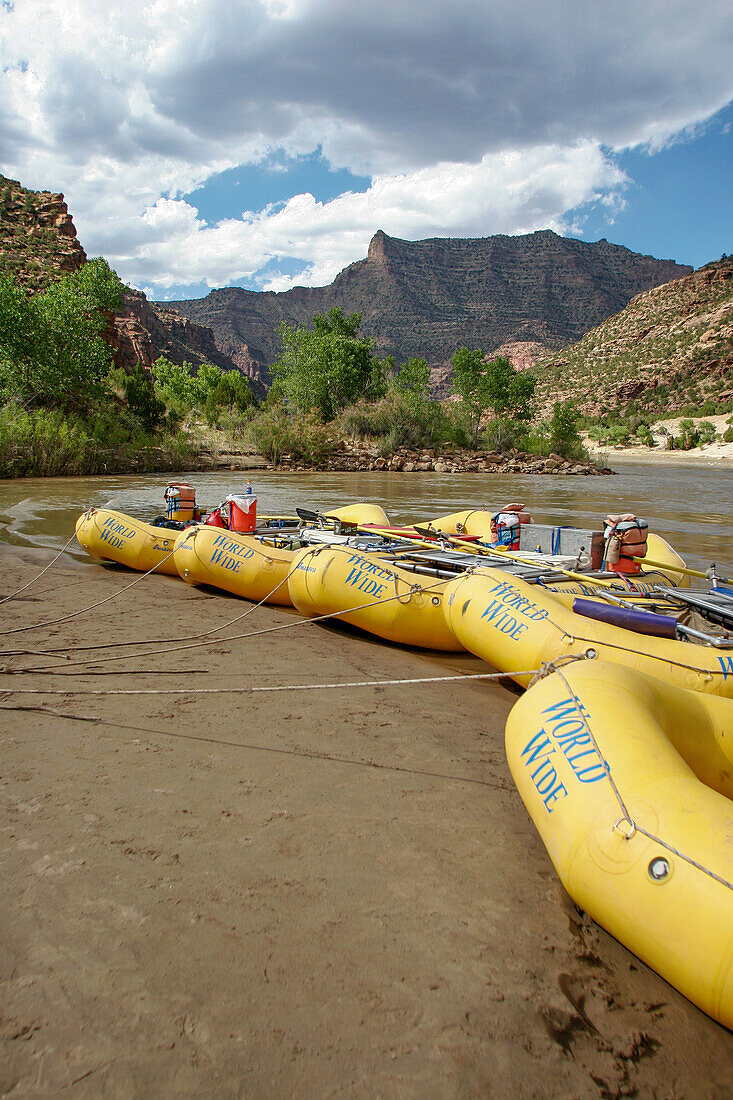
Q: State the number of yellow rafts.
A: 5